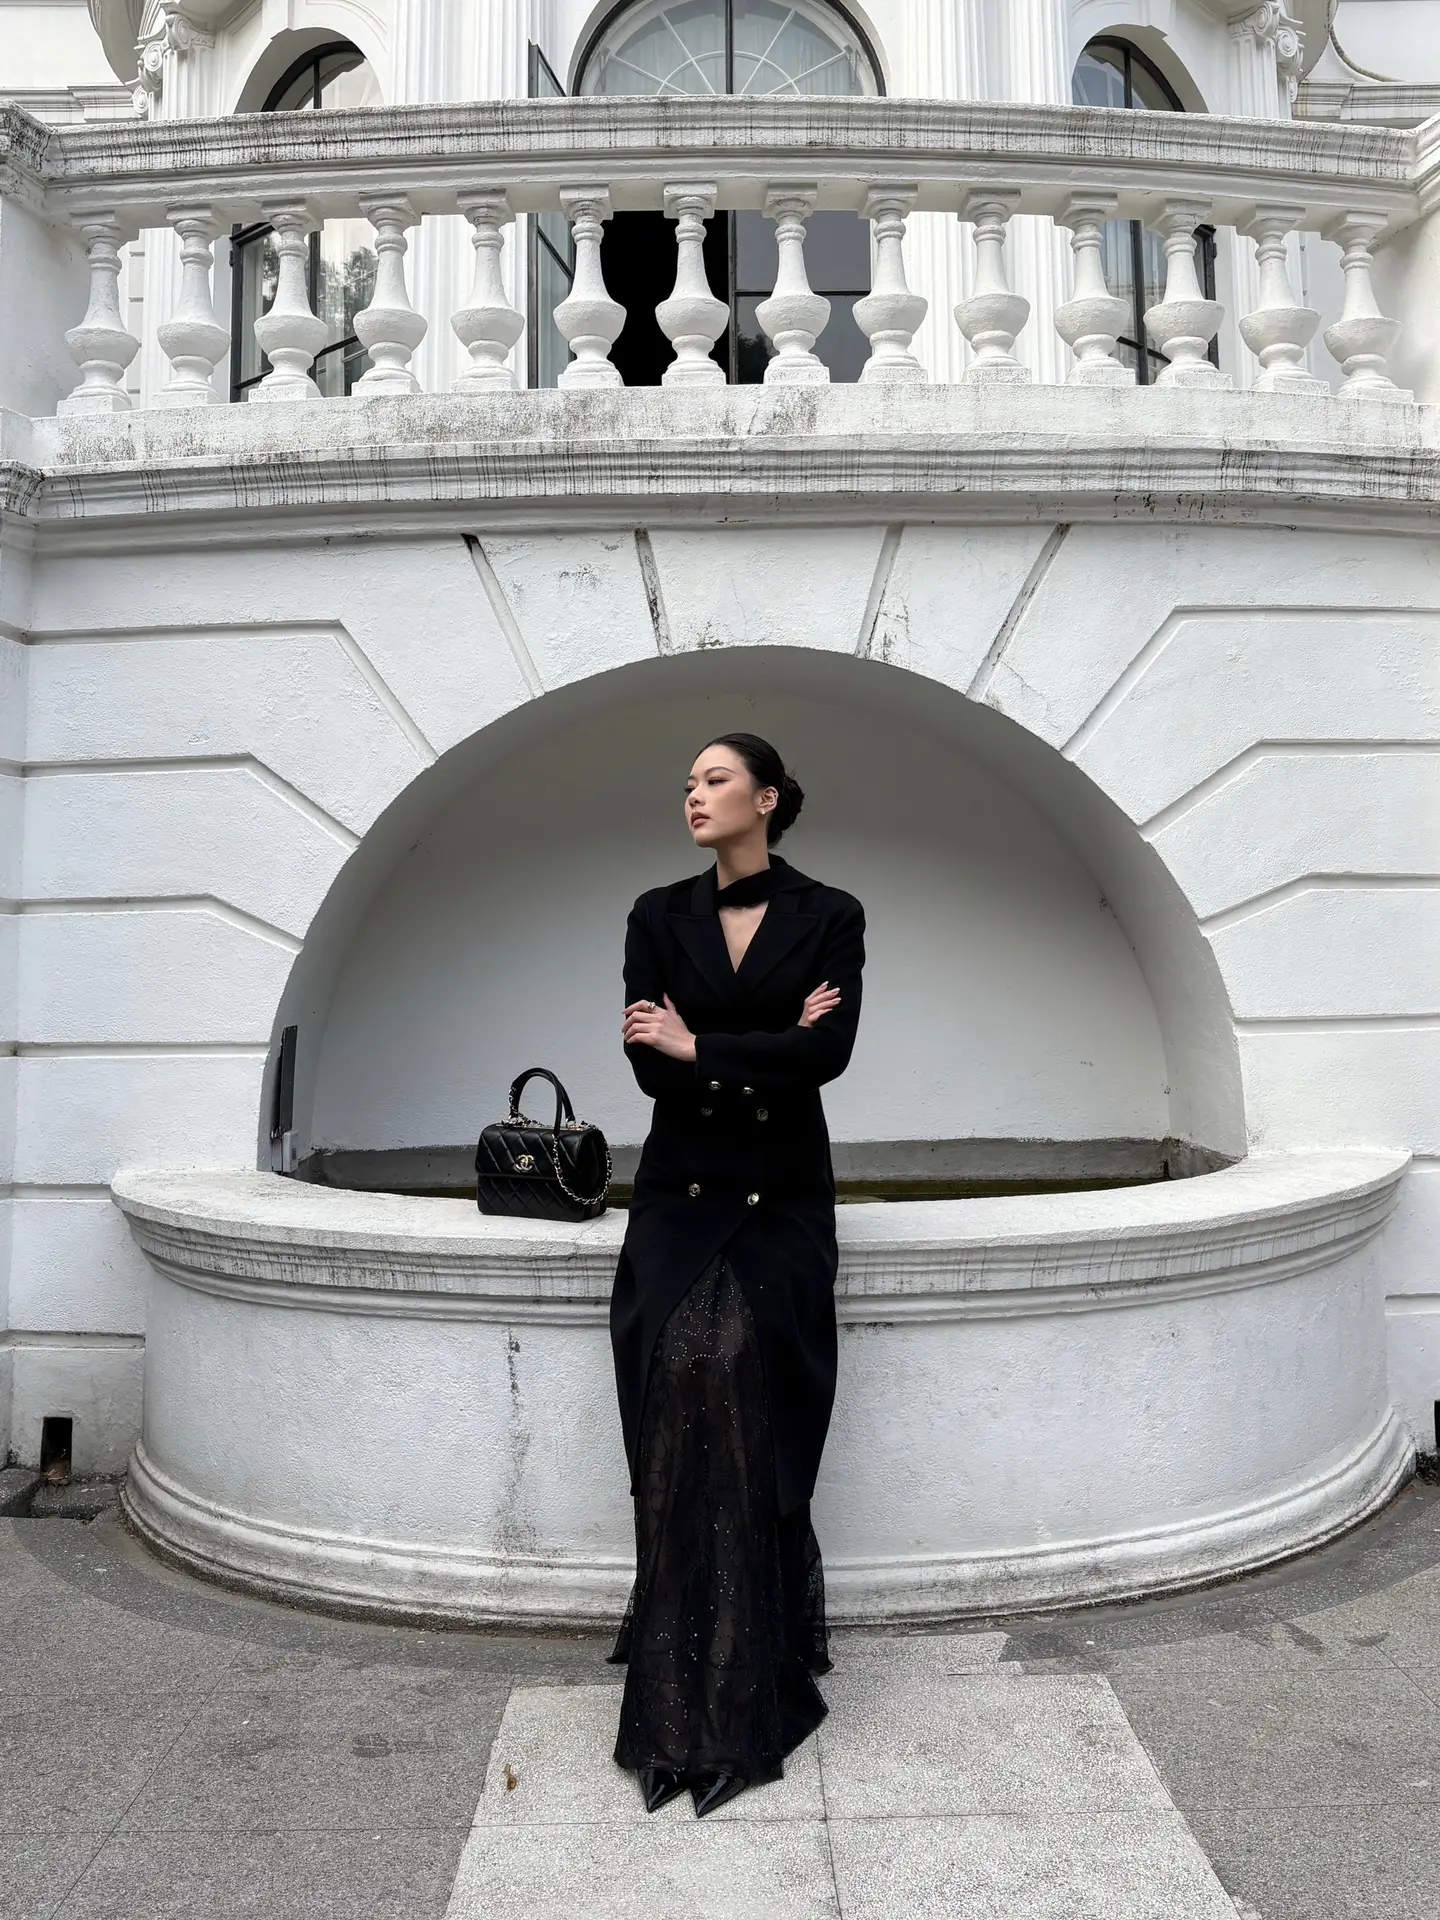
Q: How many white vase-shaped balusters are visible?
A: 14